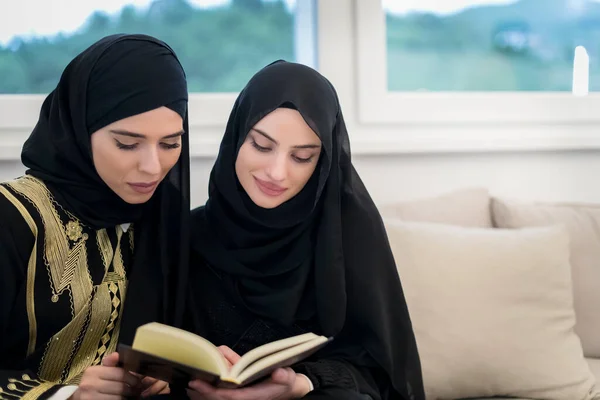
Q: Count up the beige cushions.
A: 3